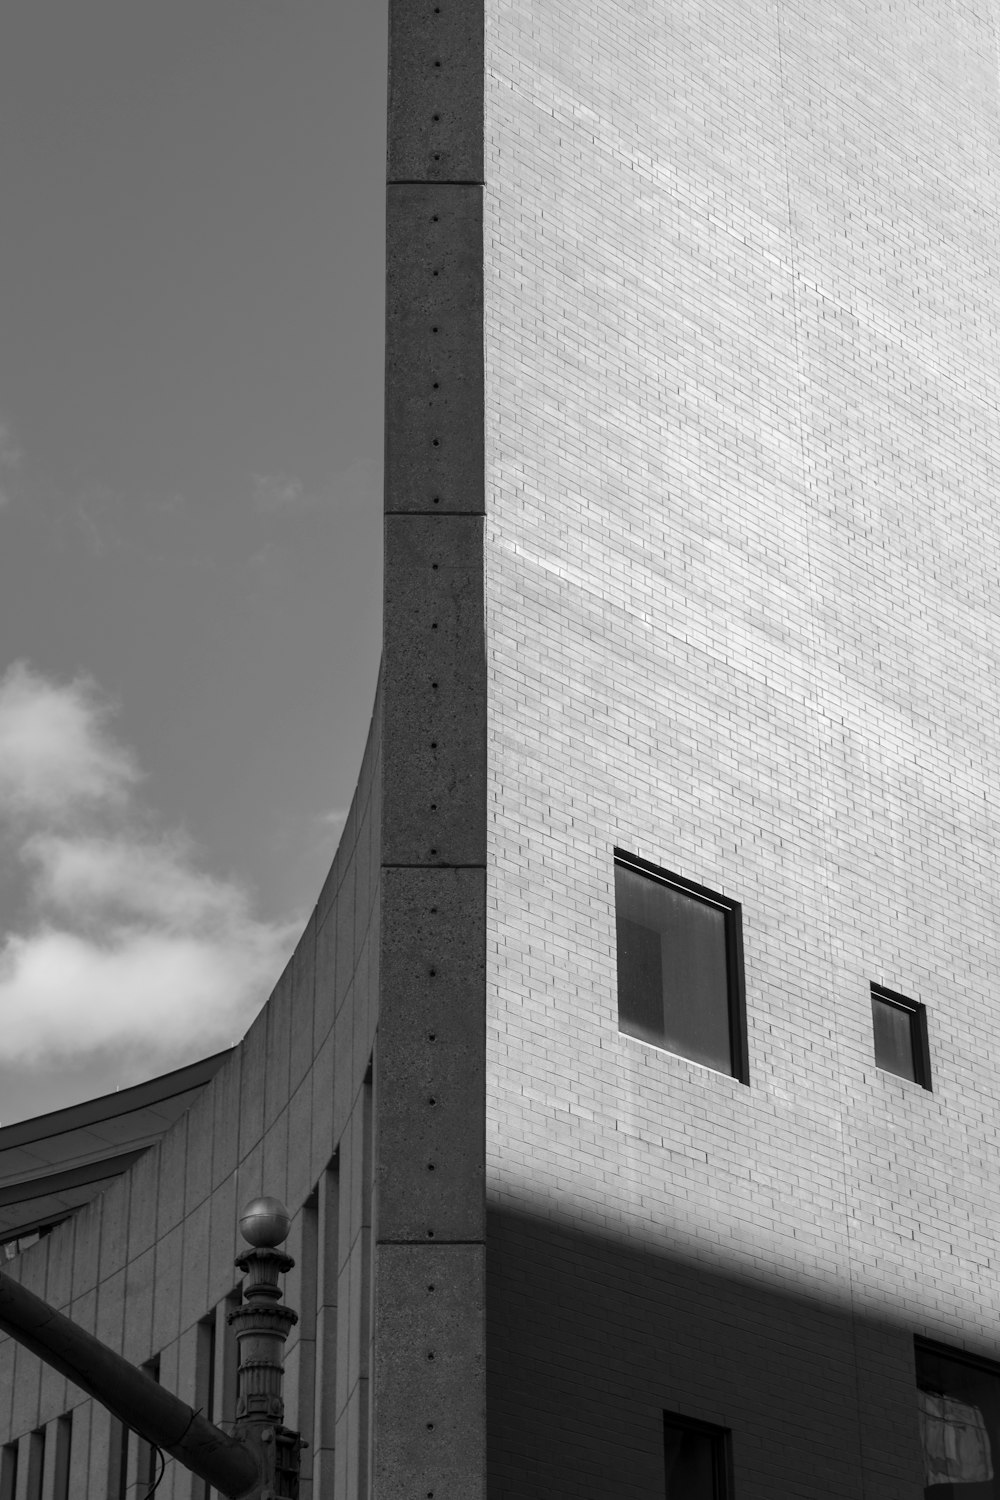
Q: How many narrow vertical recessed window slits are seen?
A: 10